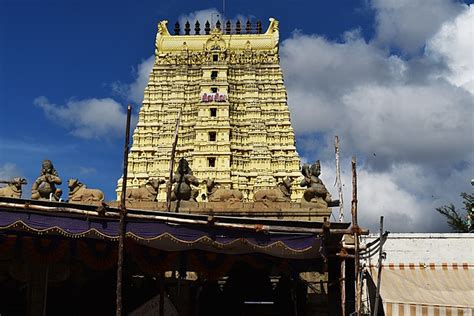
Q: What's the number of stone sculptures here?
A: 8